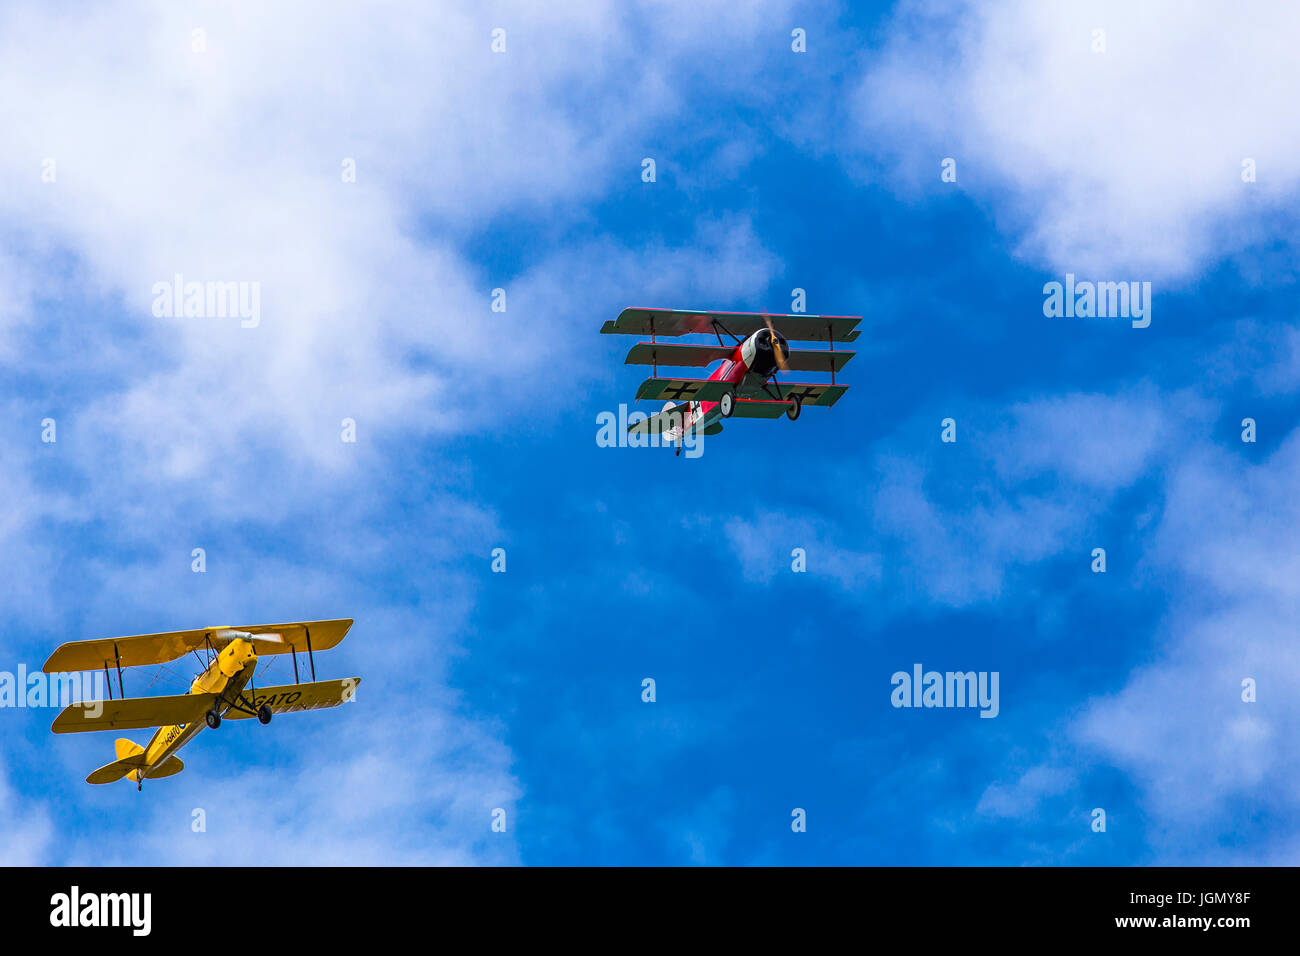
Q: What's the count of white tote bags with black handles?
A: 0